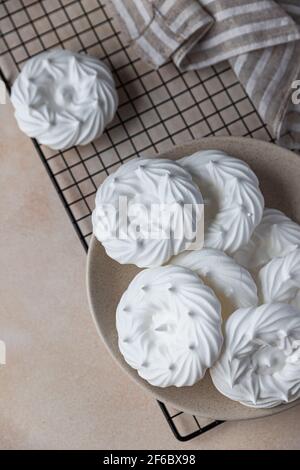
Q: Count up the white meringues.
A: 8